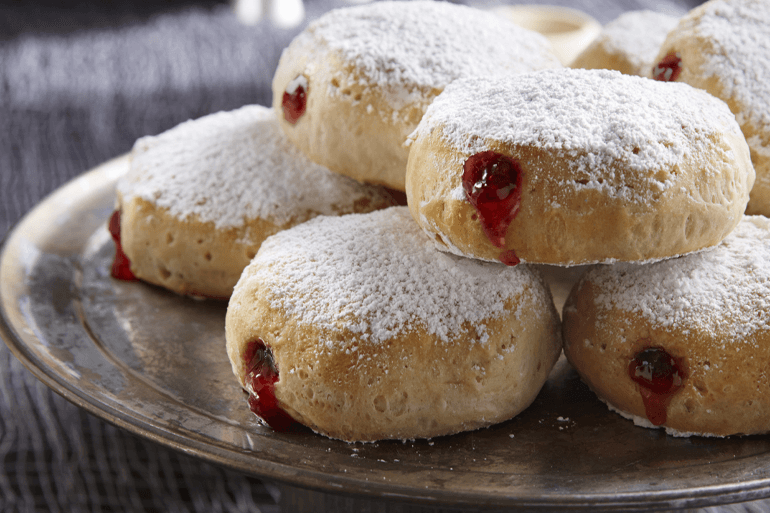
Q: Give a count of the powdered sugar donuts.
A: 7